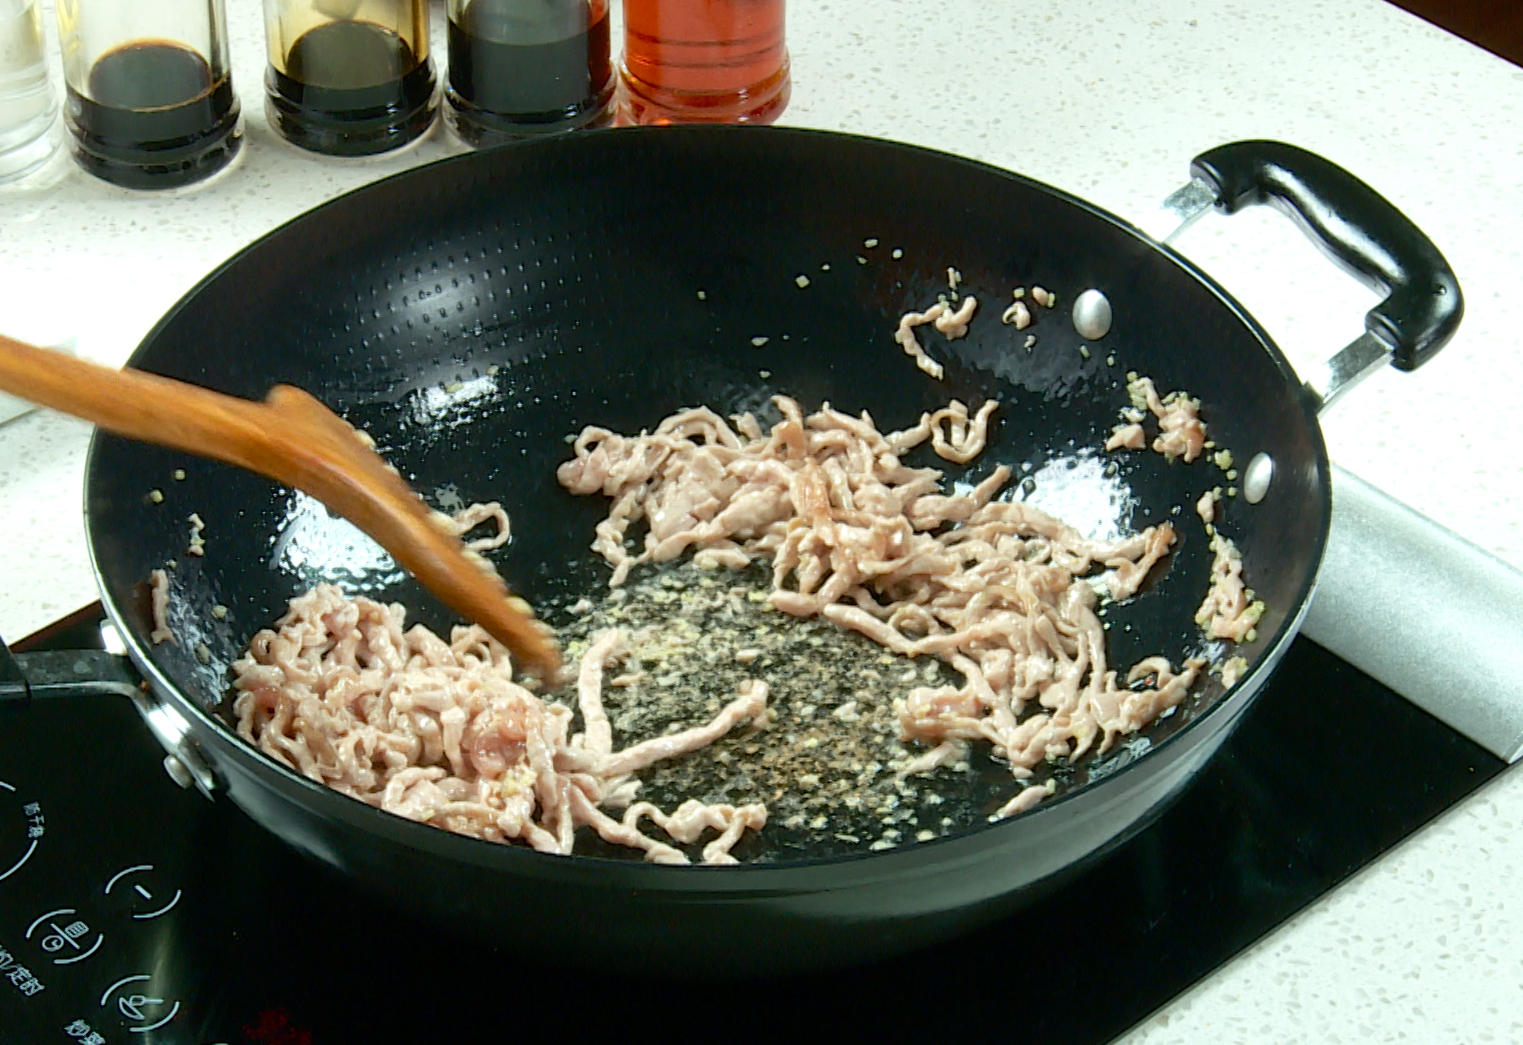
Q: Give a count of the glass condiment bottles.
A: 5